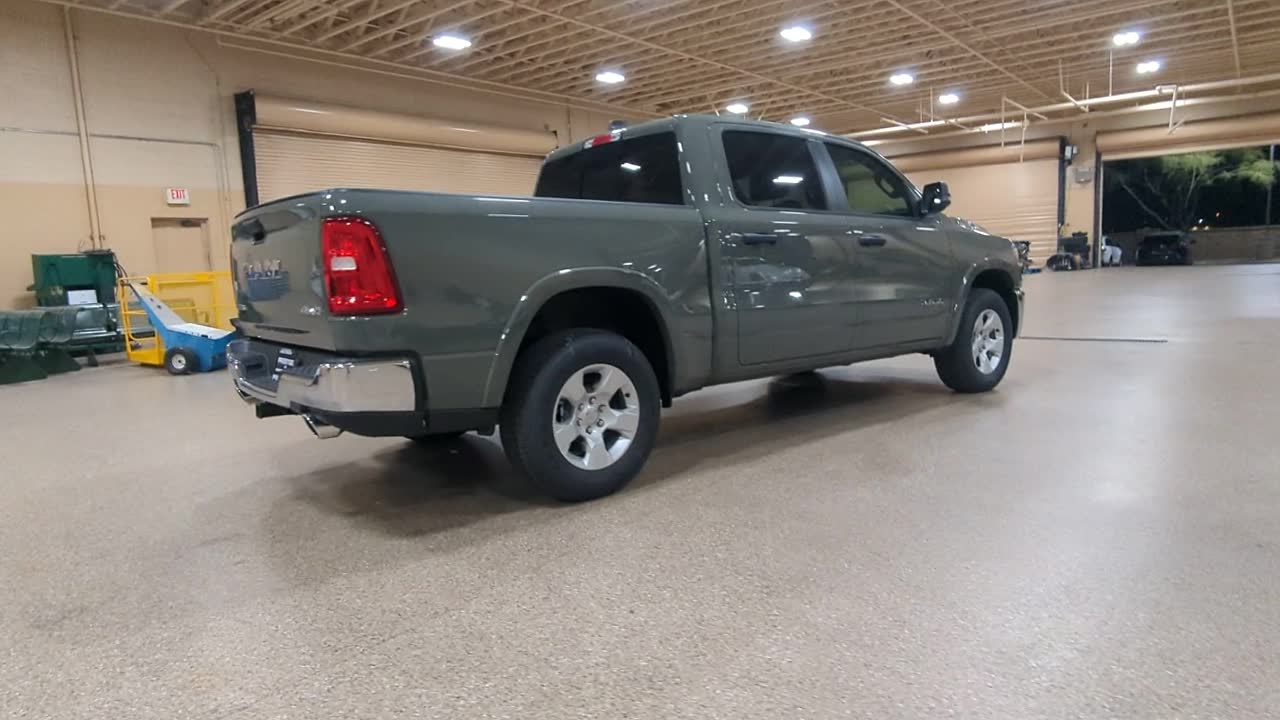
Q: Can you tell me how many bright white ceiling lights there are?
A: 9